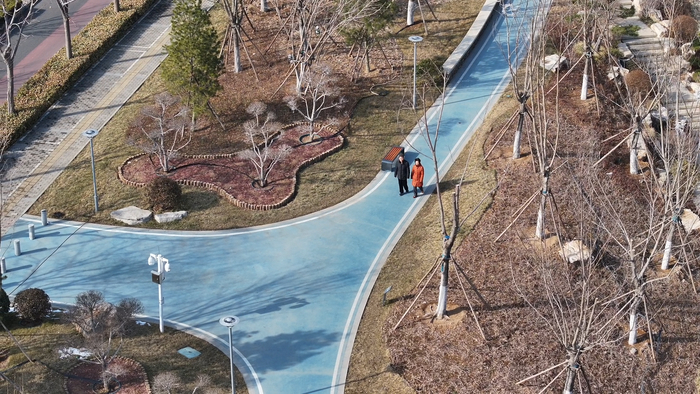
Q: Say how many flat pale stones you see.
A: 2